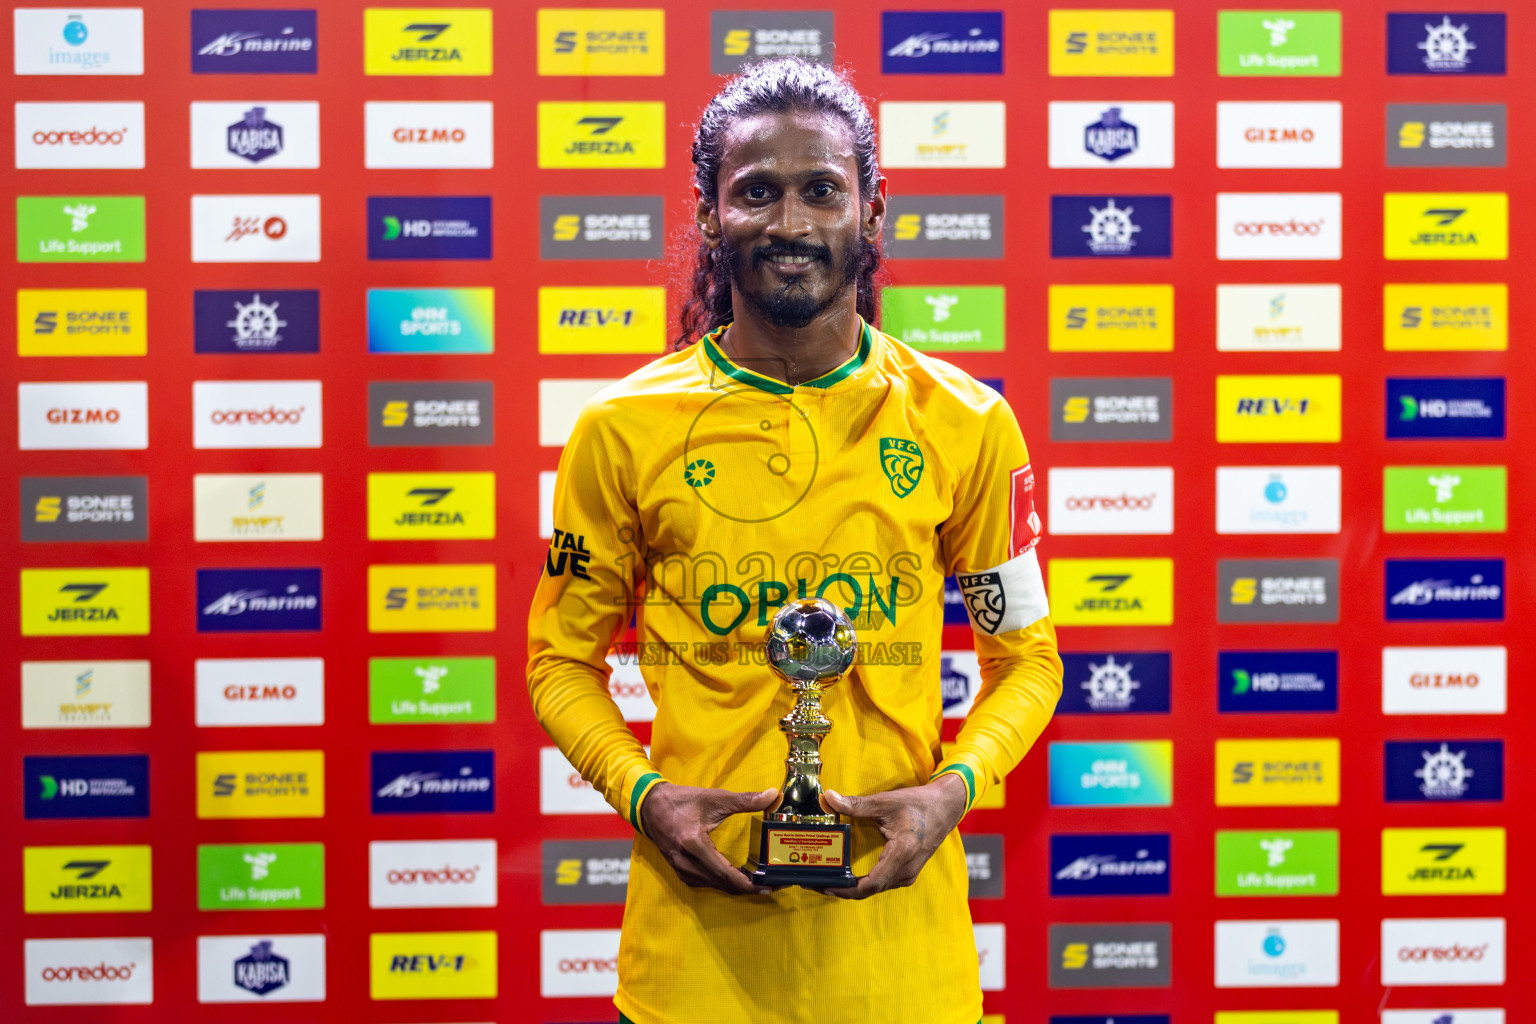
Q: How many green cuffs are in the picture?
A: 2